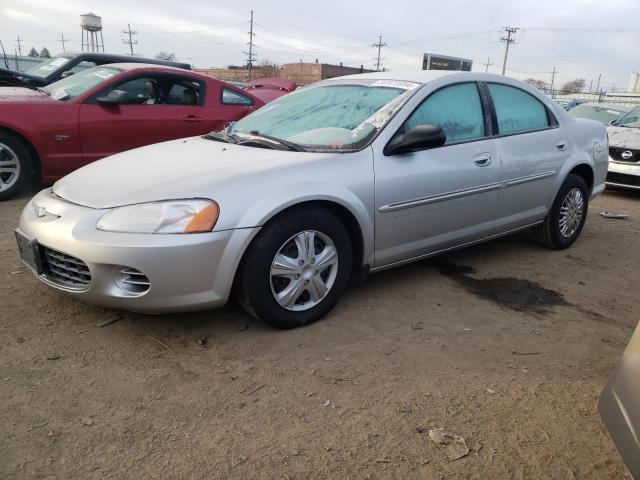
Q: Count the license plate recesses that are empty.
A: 1